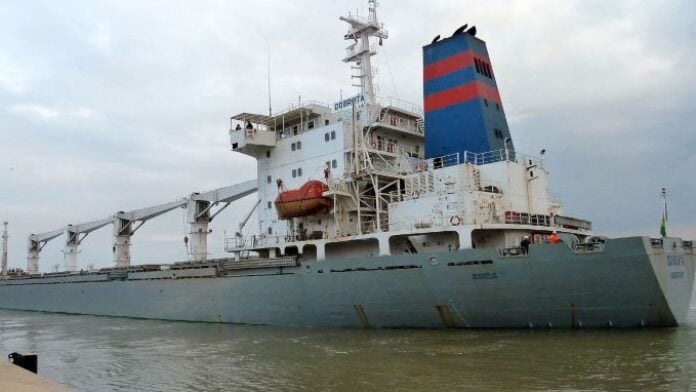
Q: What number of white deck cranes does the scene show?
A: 4